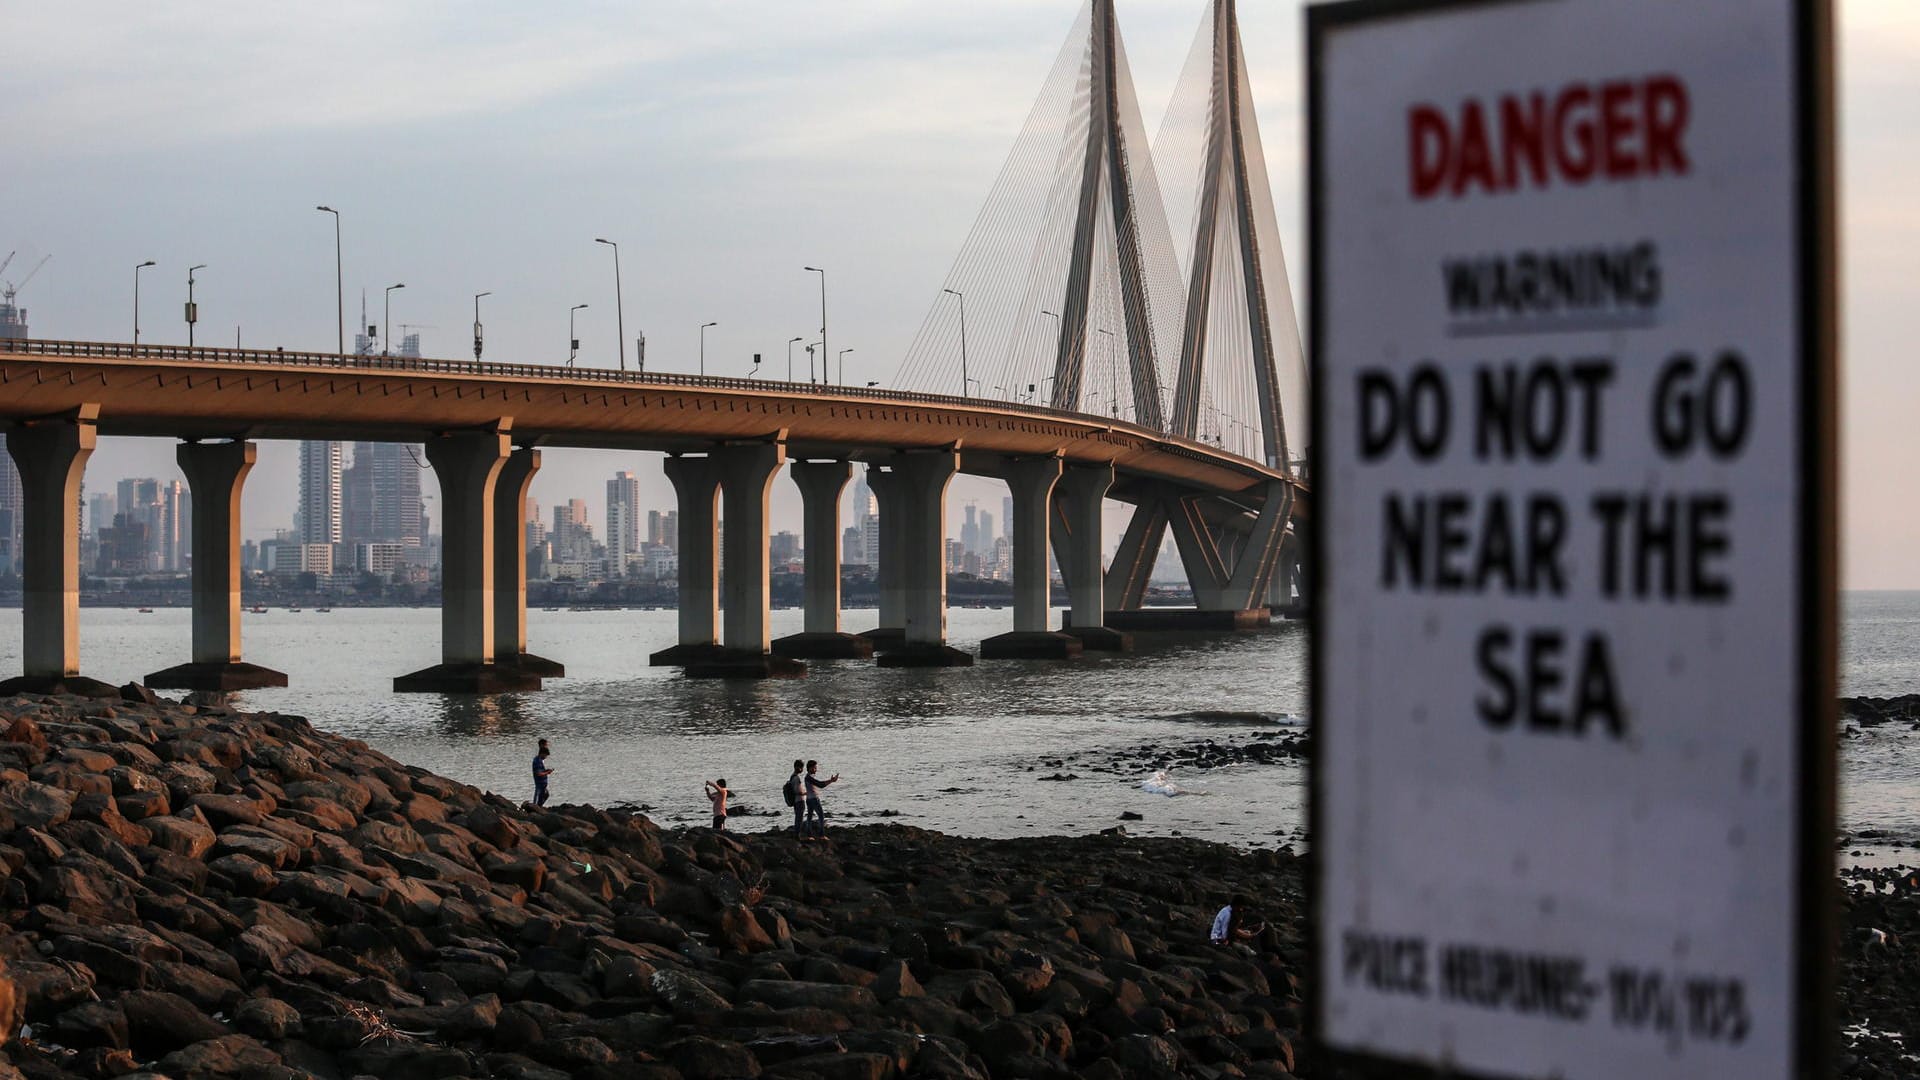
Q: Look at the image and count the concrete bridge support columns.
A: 11